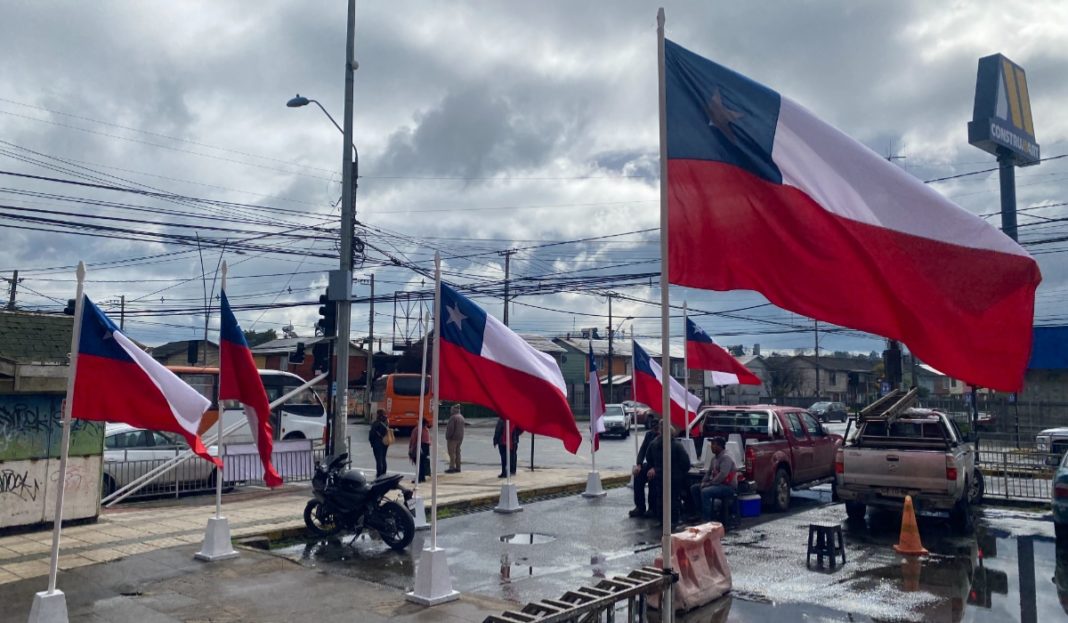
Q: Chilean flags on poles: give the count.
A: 7